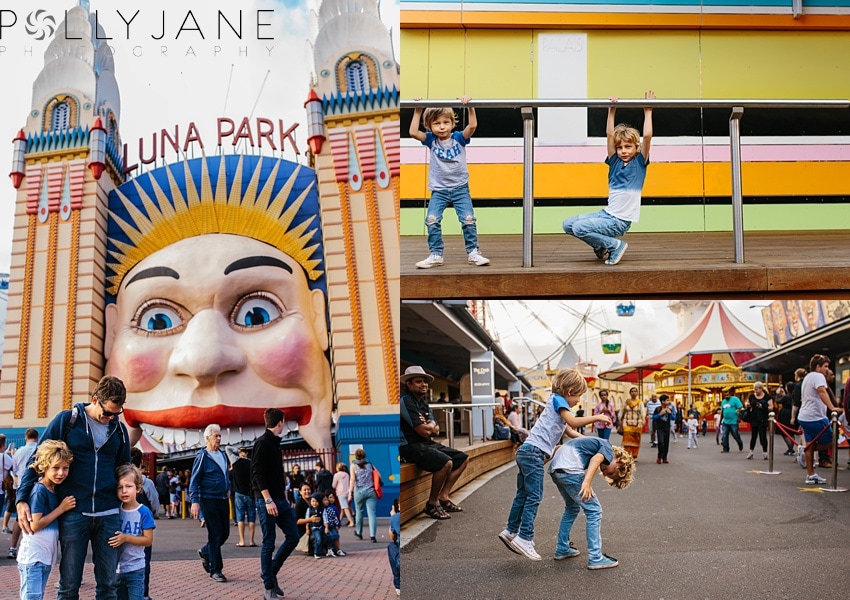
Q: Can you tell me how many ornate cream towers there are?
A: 2